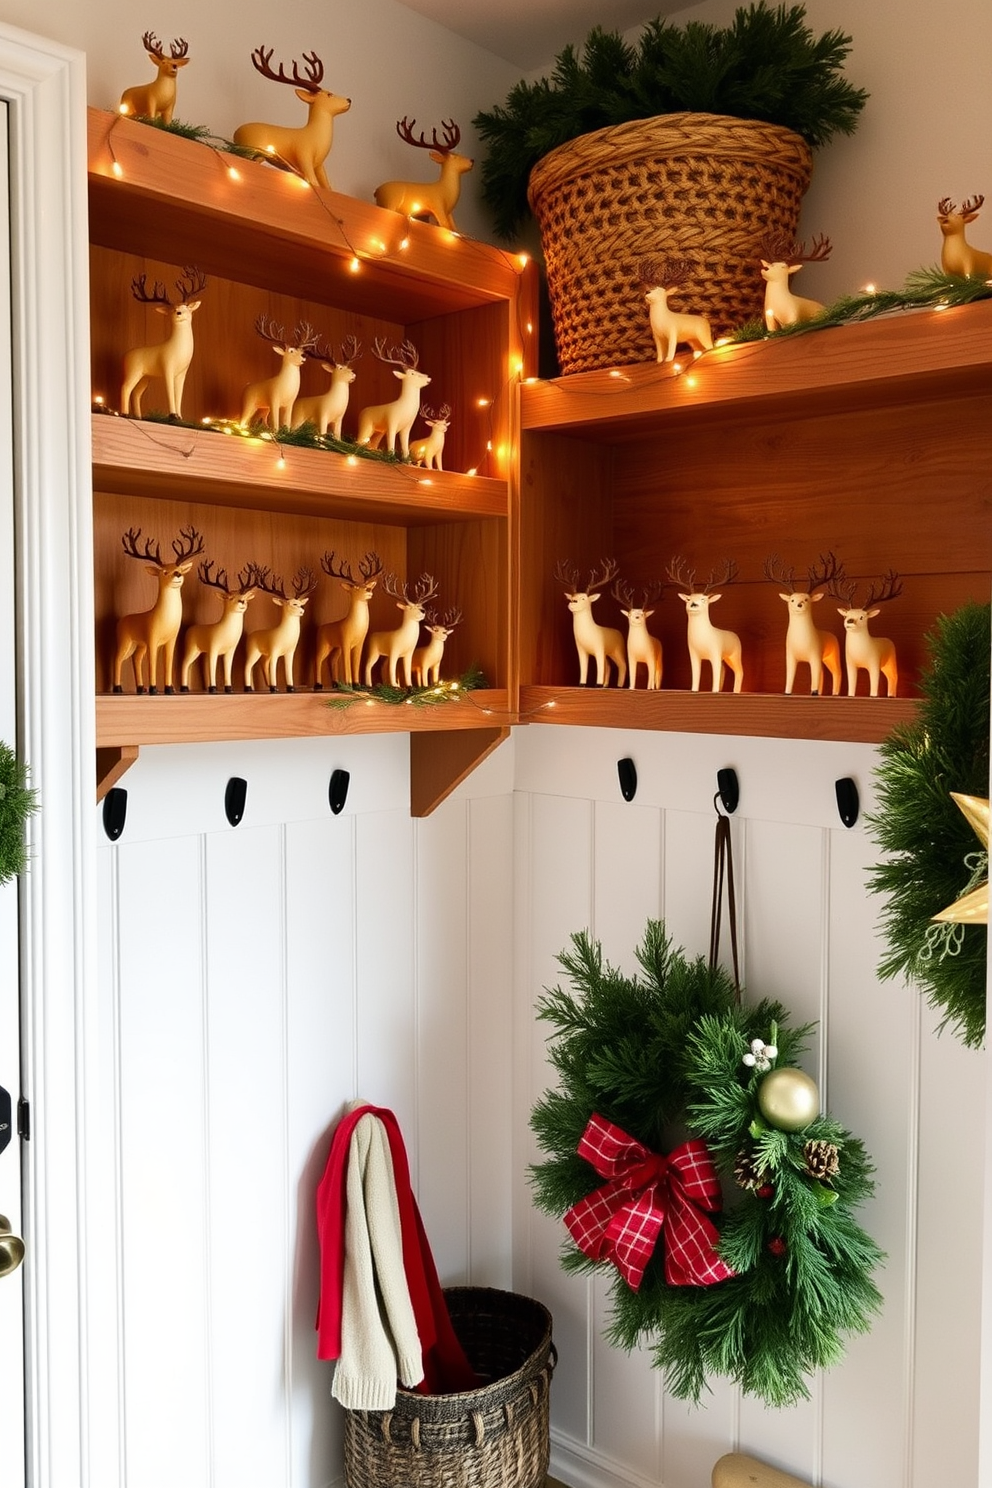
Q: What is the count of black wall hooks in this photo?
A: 6